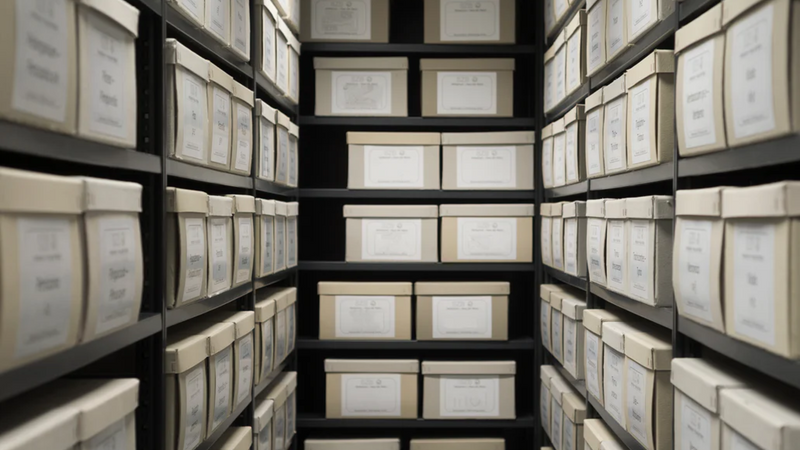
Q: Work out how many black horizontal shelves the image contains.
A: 6